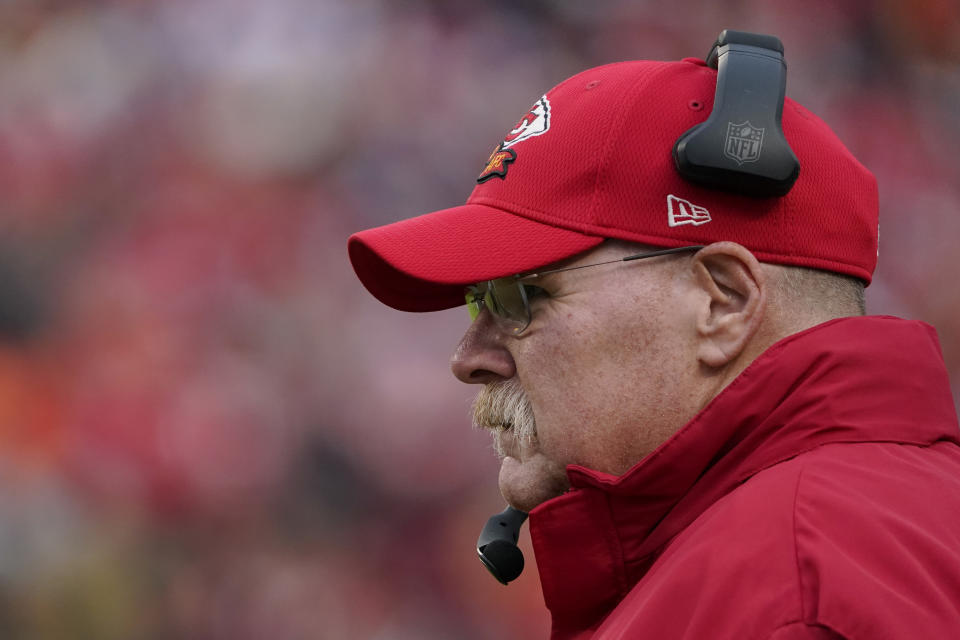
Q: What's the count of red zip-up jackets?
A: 1